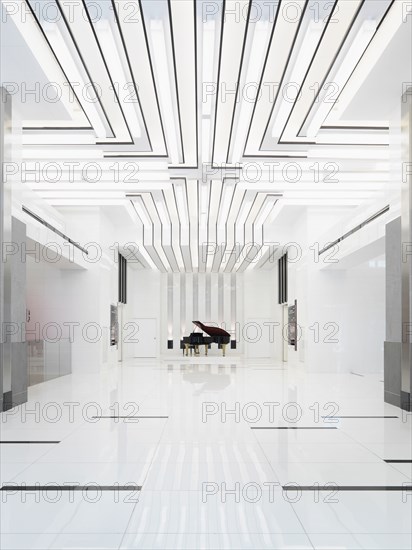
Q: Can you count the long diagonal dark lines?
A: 14